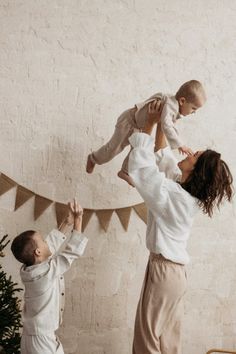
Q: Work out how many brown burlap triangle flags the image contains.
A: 8